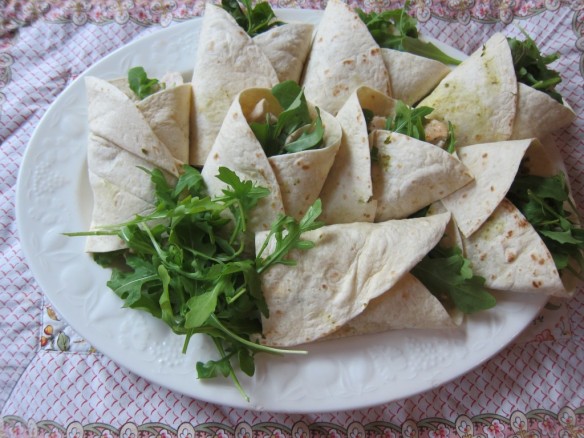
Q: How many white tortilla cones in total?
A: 8